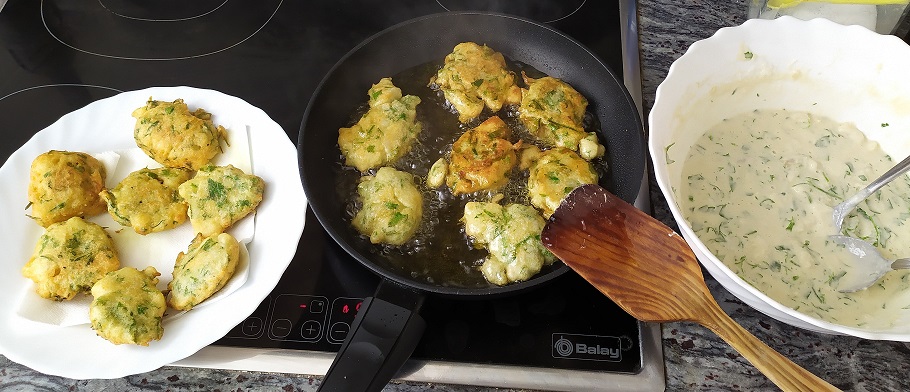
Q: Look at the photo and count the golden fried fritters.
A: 14